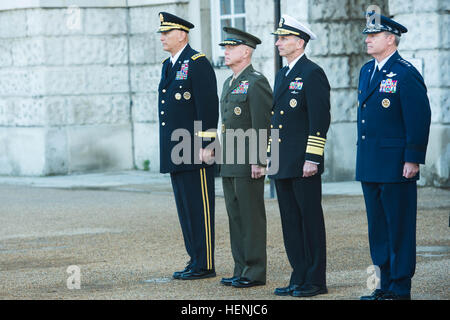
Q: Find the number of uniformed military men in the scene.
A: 4